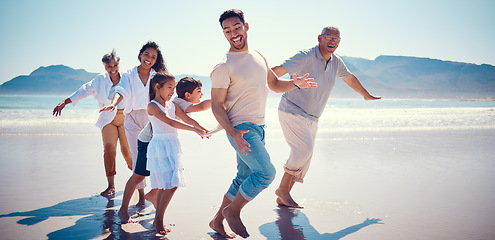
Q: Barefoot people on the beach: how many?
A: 6